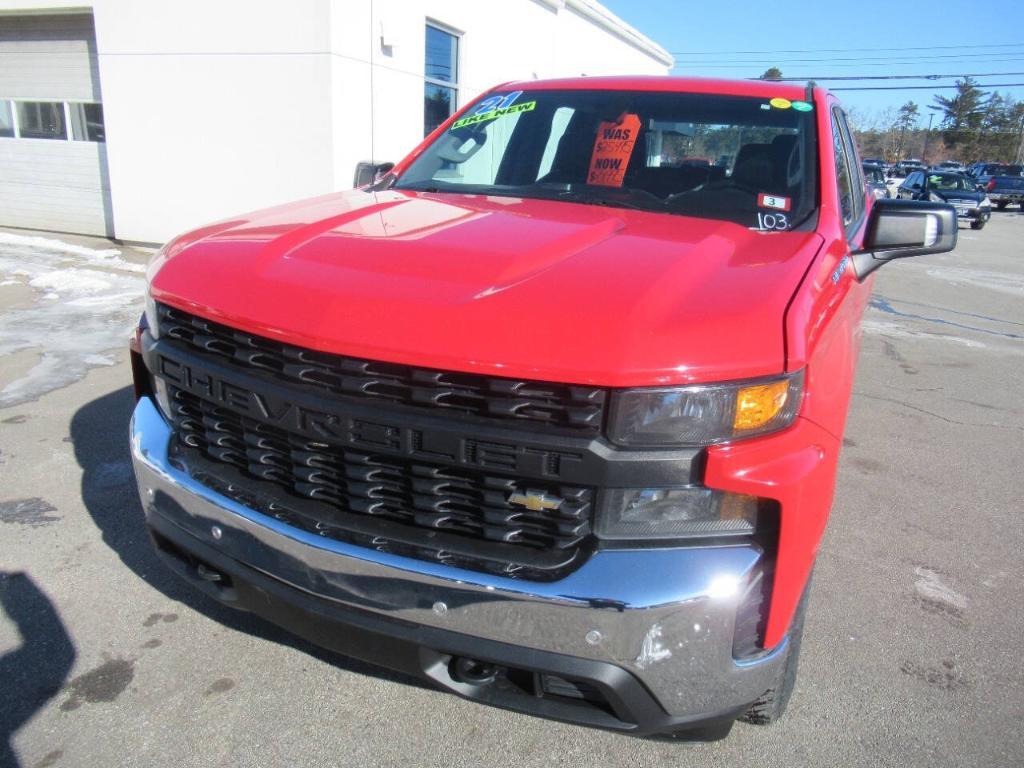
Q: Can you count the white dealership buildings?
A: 1